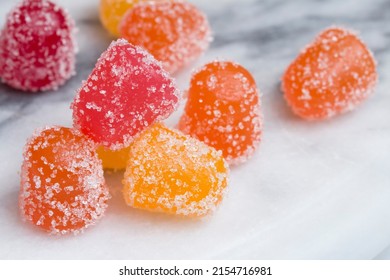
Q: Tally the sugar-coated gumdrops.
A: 9